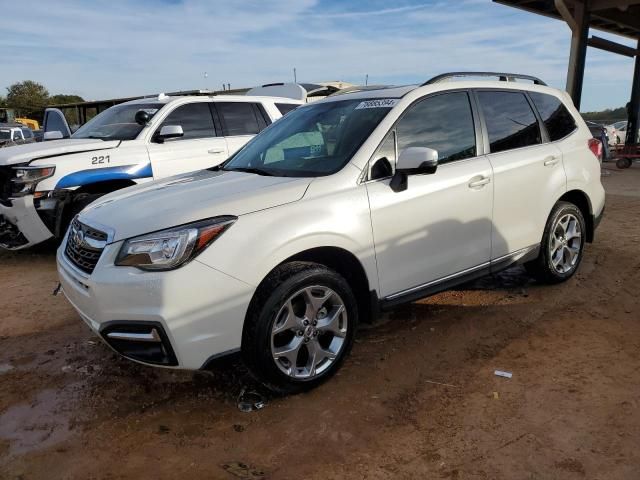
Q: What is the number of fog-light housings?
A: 1